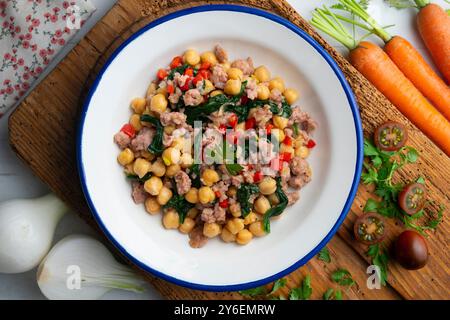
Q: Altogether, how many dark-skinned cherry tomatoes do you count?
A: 4